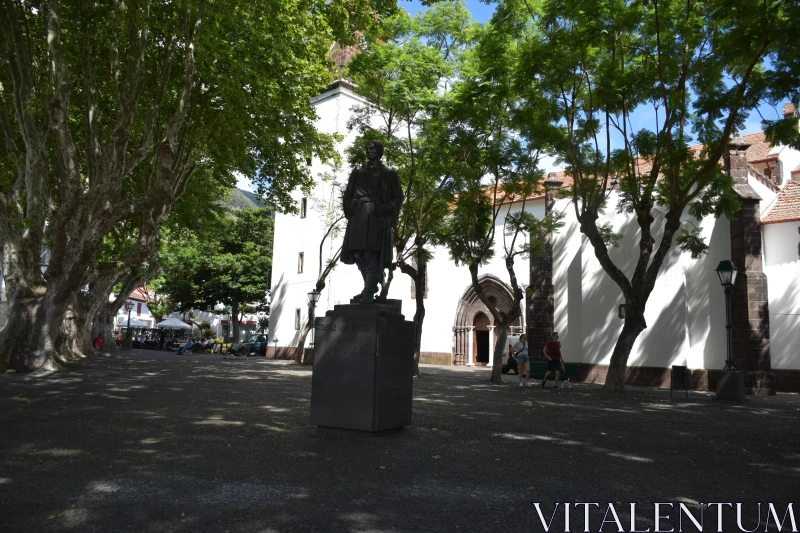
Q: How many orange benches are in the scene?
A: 0